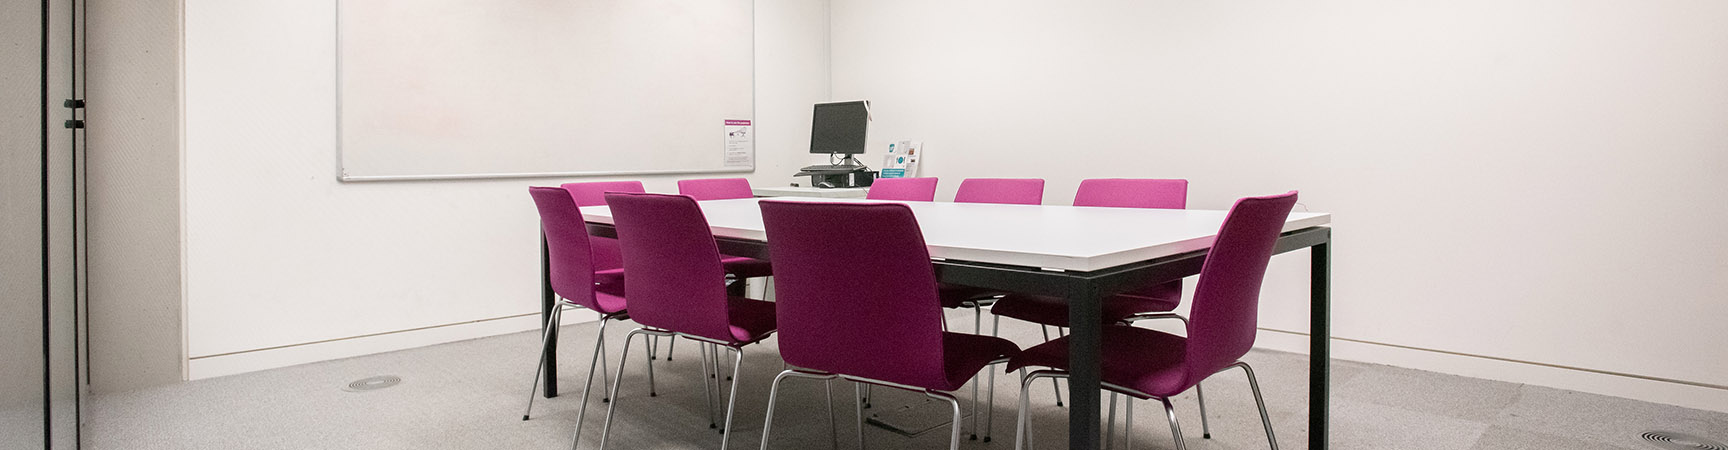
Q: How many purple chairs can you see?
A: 9